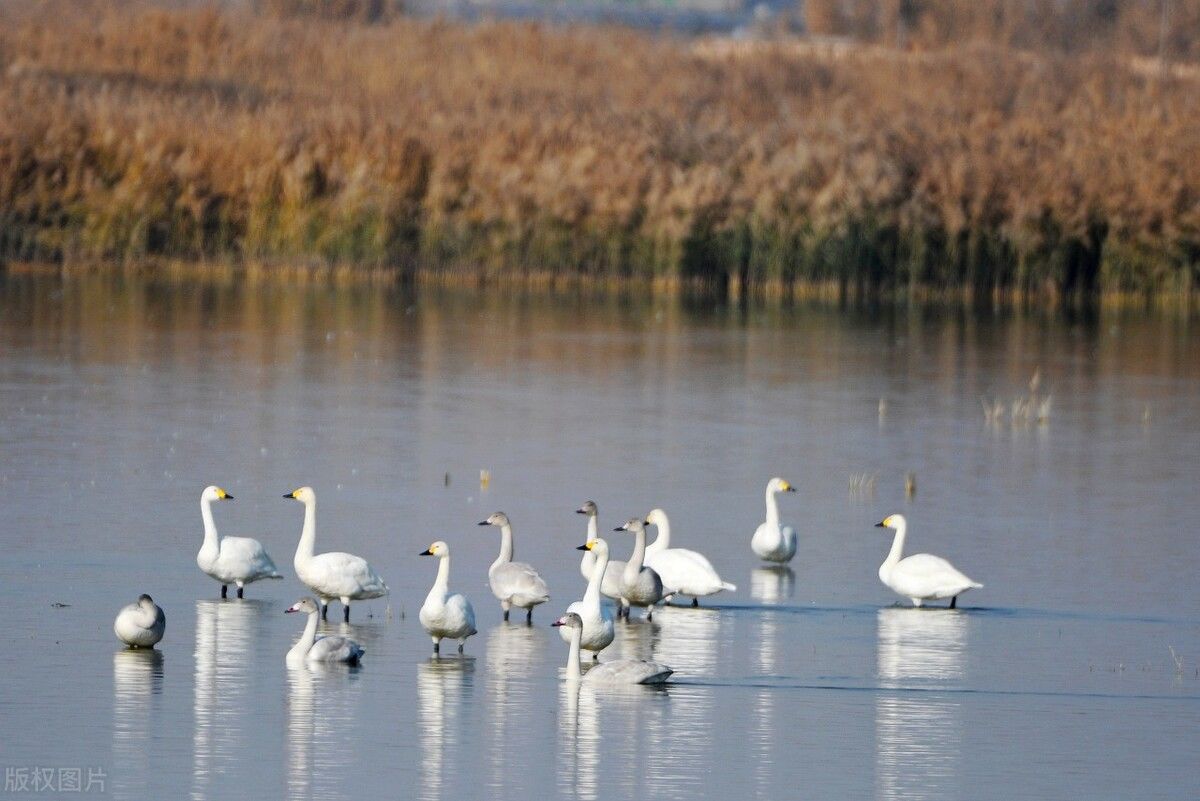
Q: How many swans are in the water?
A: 13